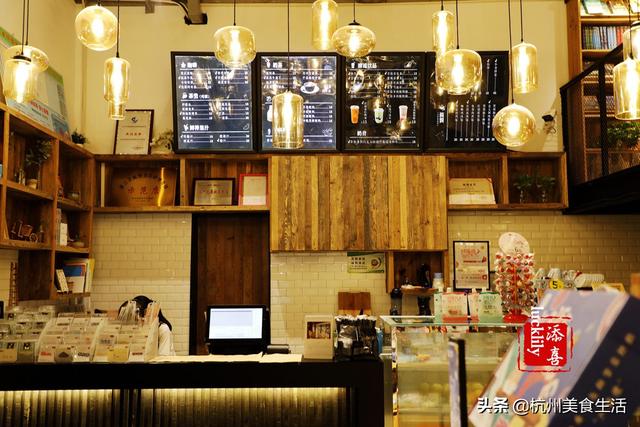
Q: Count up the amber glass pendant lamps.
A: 14